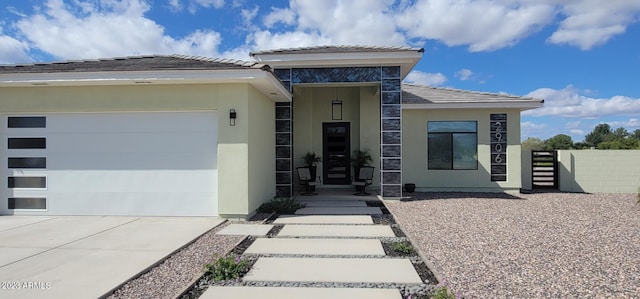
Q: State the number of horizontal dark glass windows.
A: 5